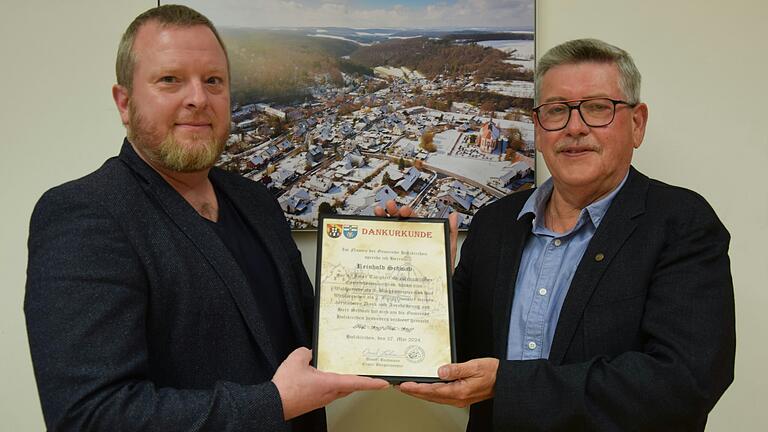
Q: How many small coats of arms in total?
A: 2